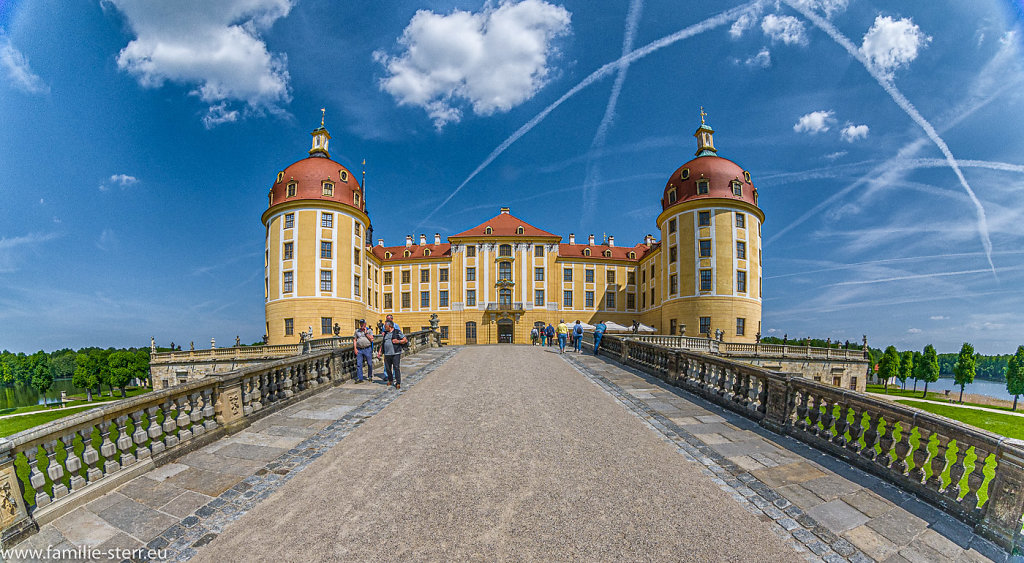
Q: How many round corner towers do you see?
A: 2